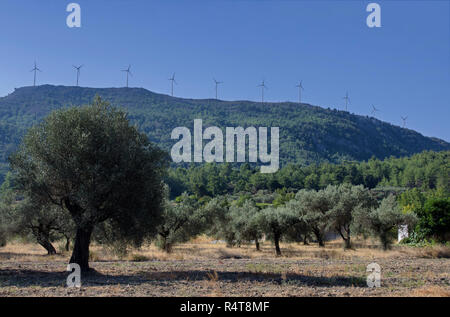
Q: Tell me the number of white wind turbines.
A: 10